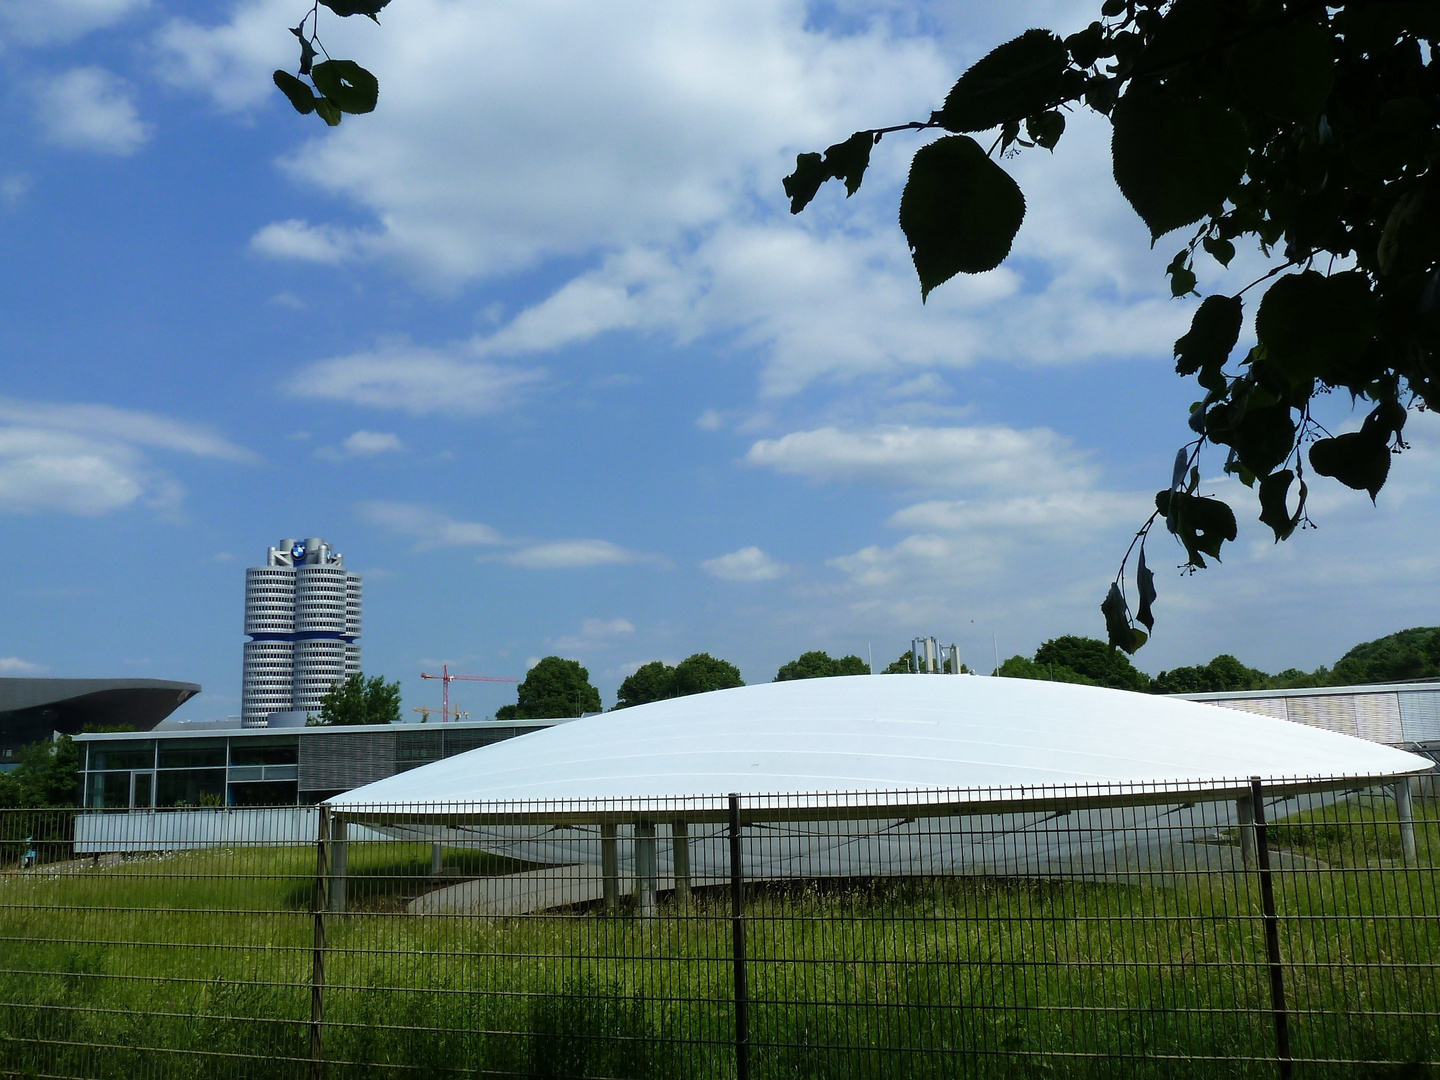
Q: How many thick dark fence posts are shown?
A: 3